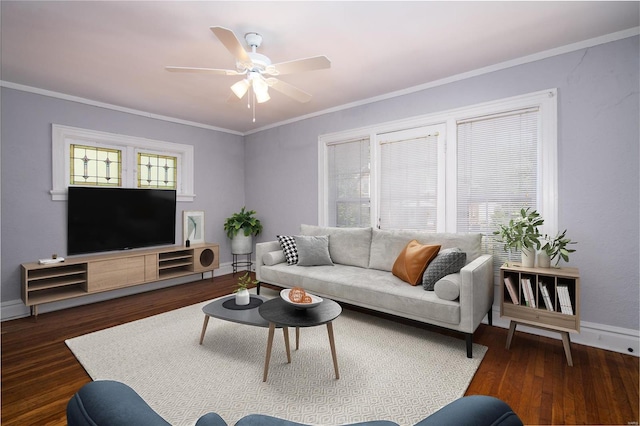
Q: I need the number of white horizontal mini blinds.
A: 3